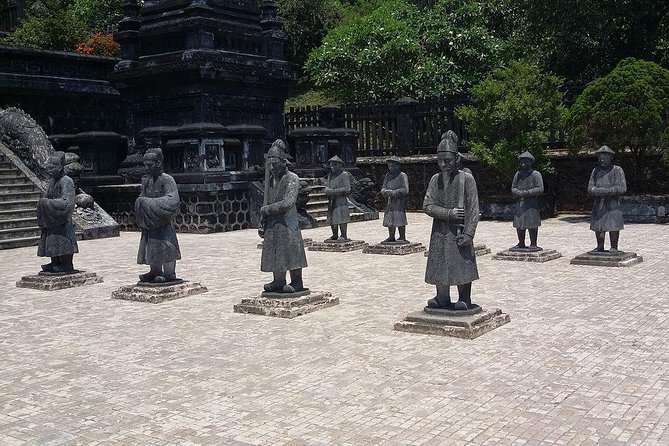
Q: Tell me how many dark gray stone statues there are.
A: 8